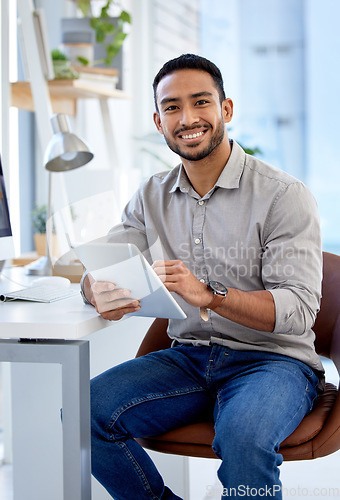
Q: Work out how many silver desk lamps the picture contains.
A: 1